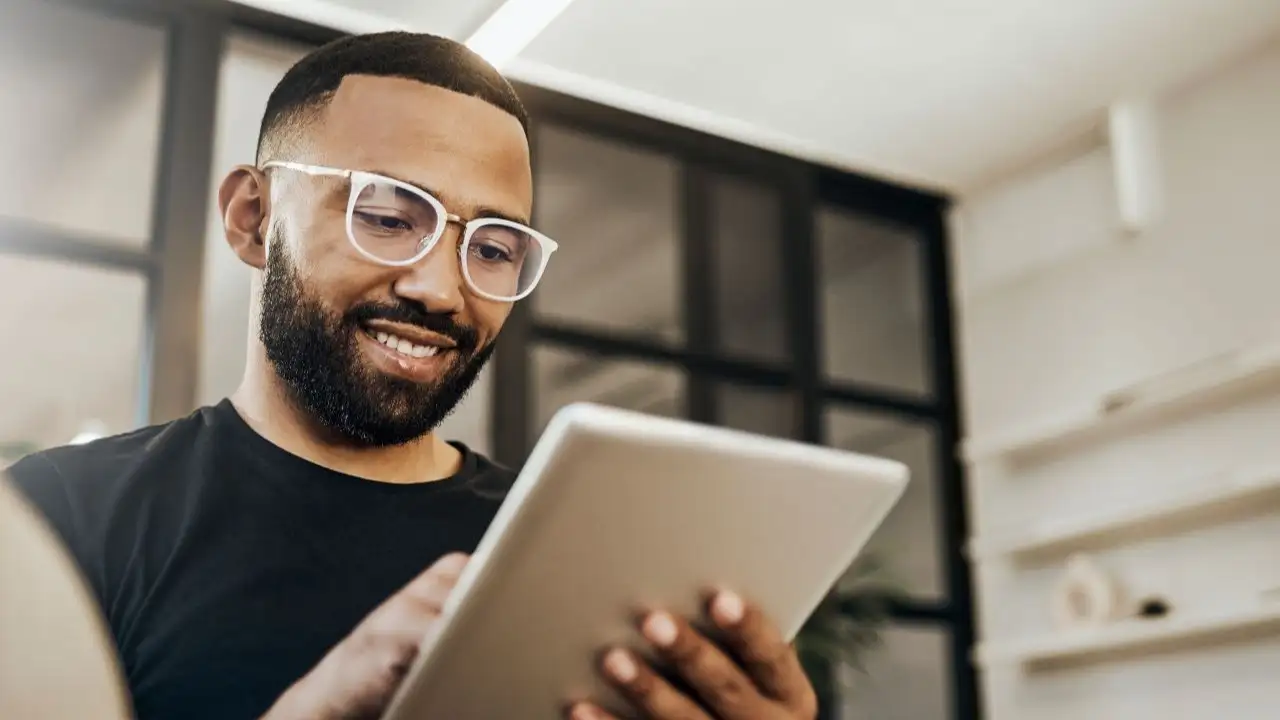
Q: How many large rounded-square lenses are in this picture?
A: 2